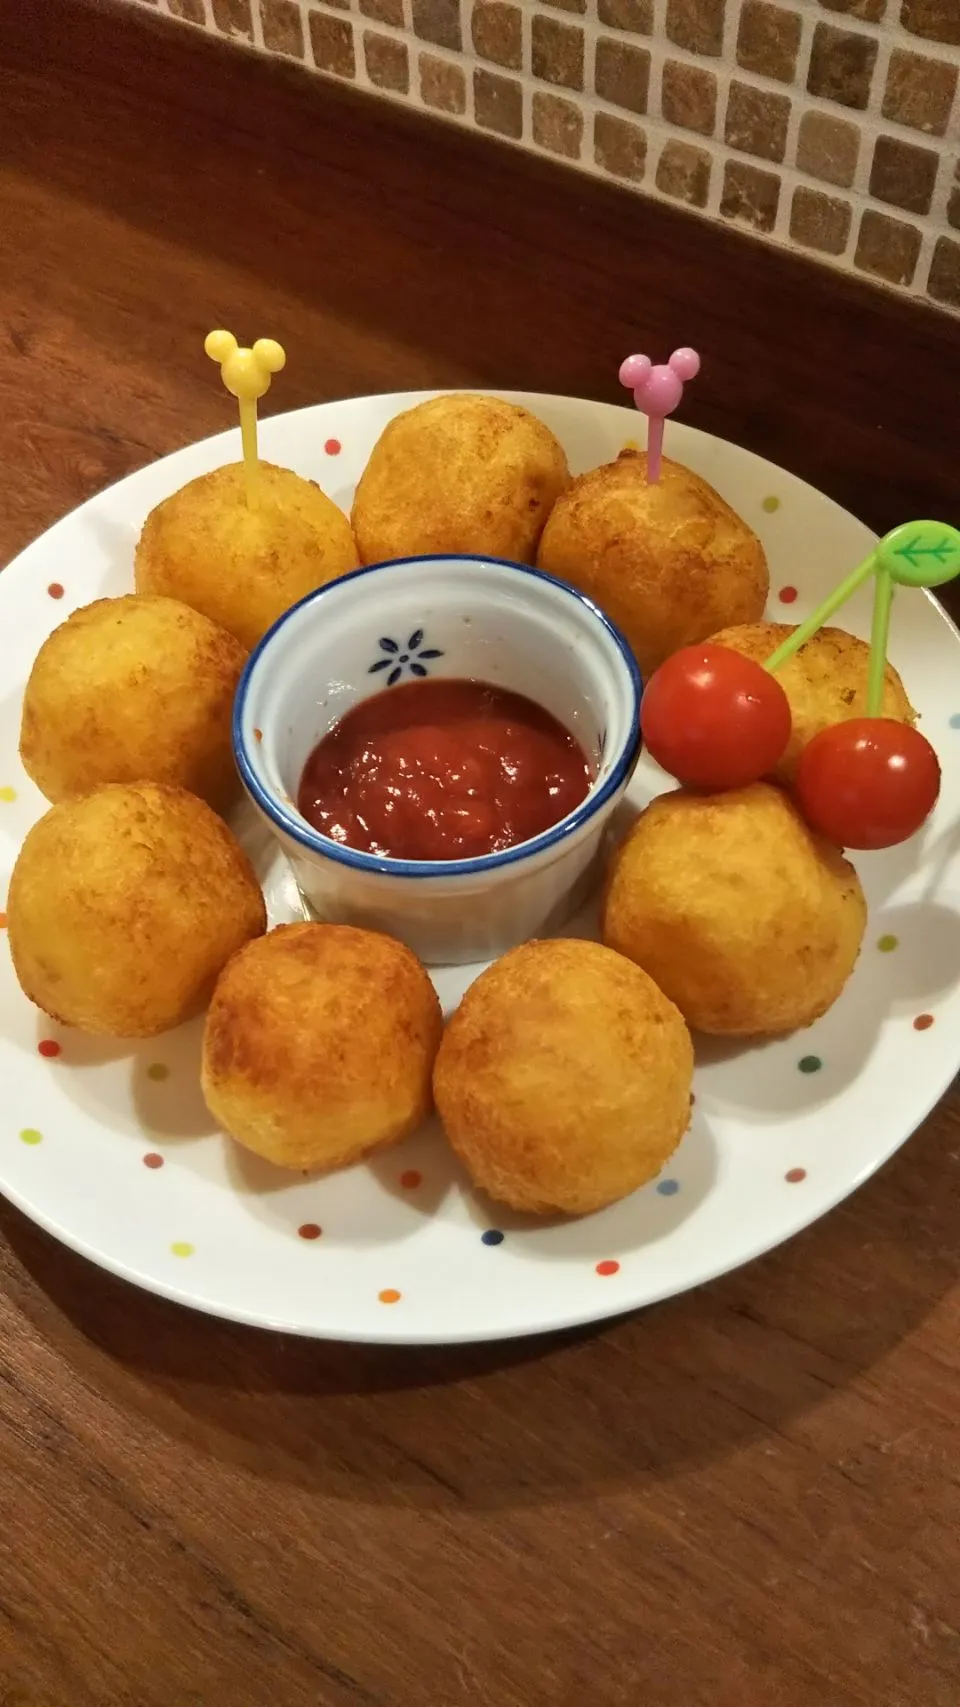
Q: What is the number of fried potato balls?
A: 9